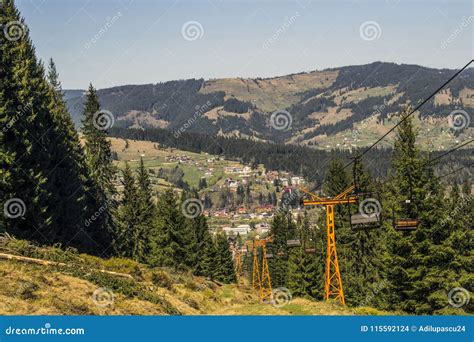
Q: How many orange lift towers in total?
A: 4